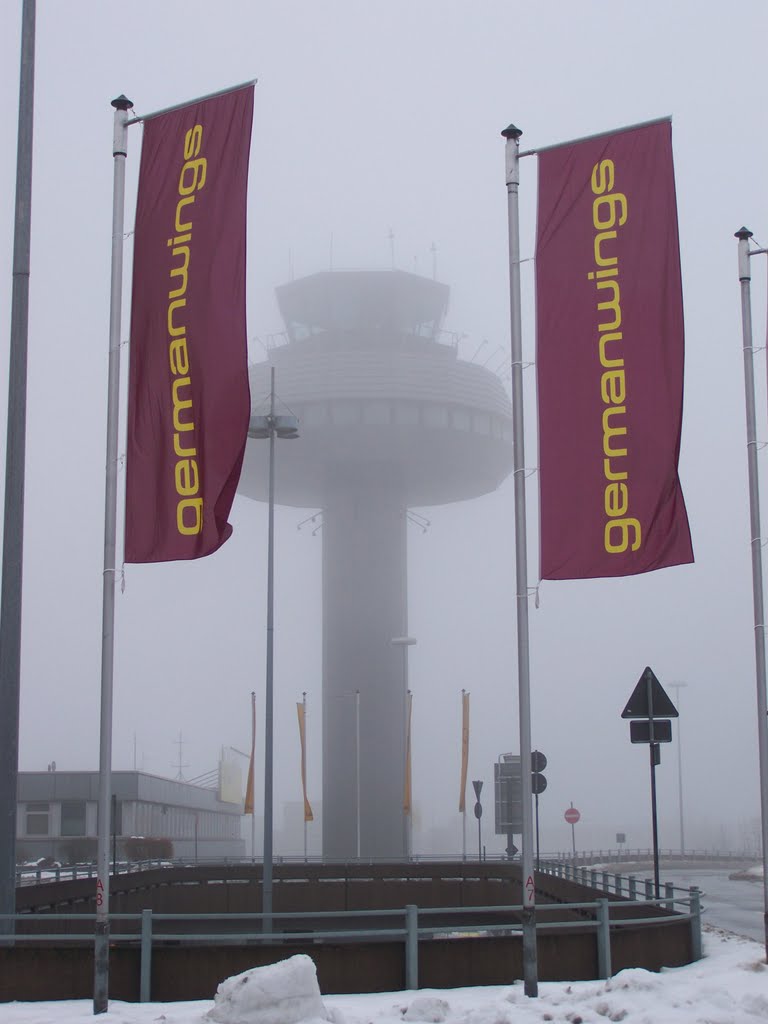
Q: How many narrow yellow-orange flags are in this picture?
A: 4